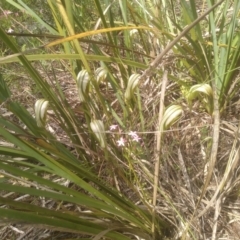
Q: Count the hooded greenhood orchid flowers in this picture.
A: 7